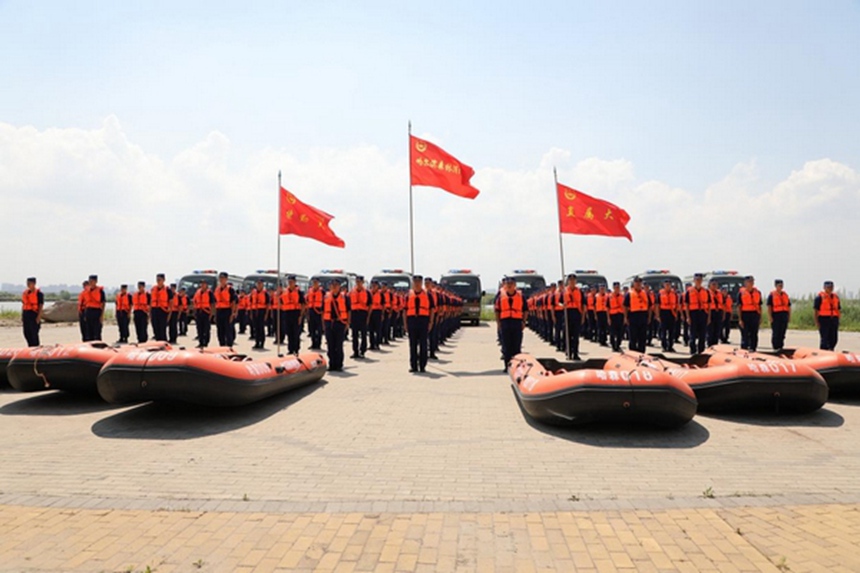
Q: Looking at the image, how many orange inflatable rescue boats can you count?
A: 6